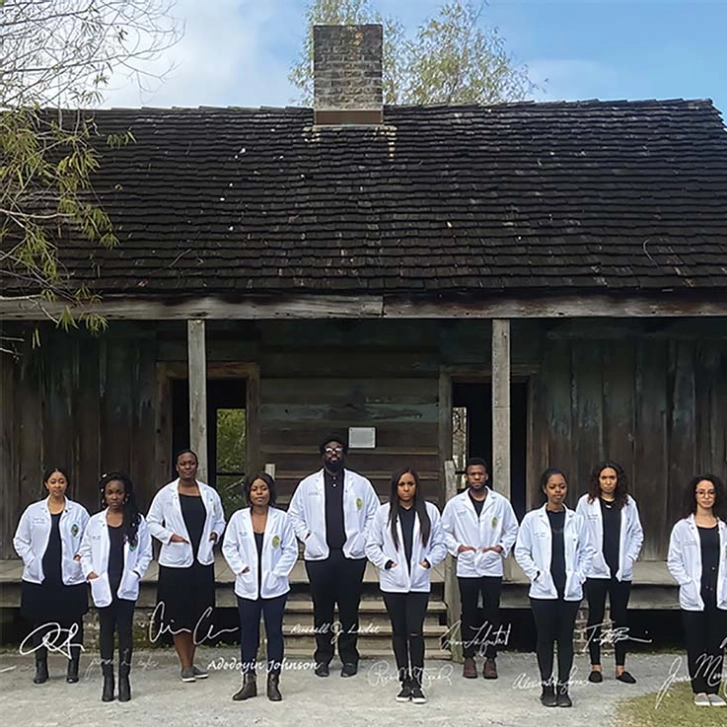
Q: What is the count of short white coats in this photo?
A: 10